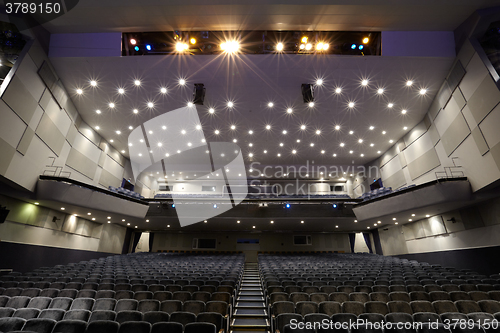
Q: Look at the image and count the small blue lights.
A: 8